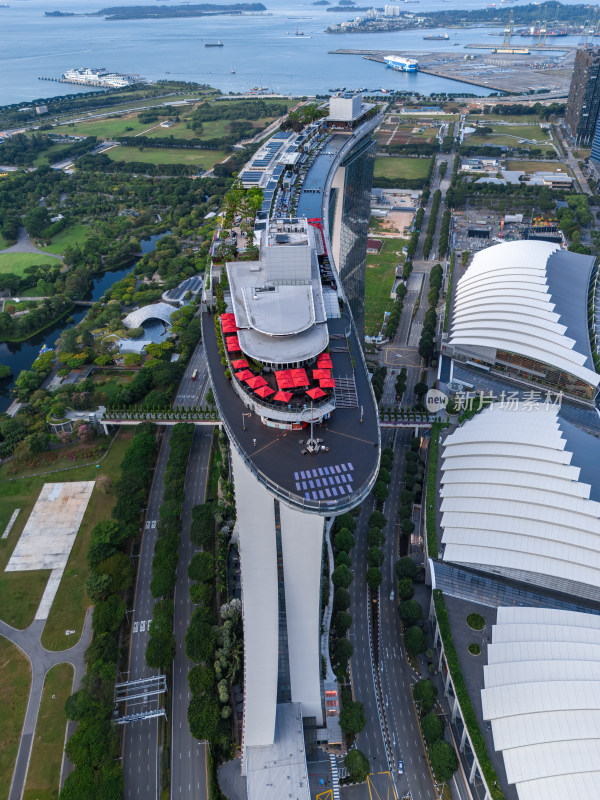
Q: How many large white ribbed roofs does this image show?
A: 3